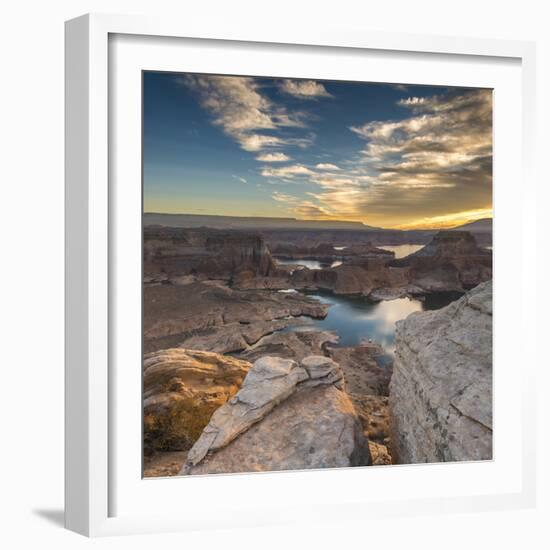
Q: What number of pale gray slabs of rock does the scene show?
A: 2